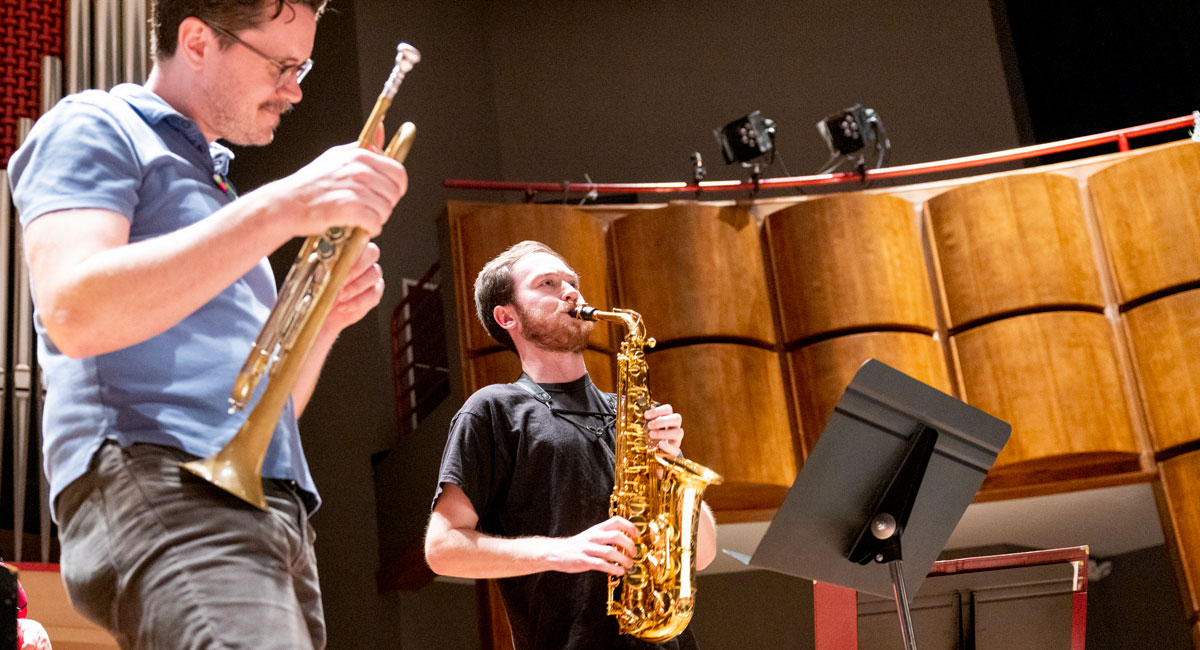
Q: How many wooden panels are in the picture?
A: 11